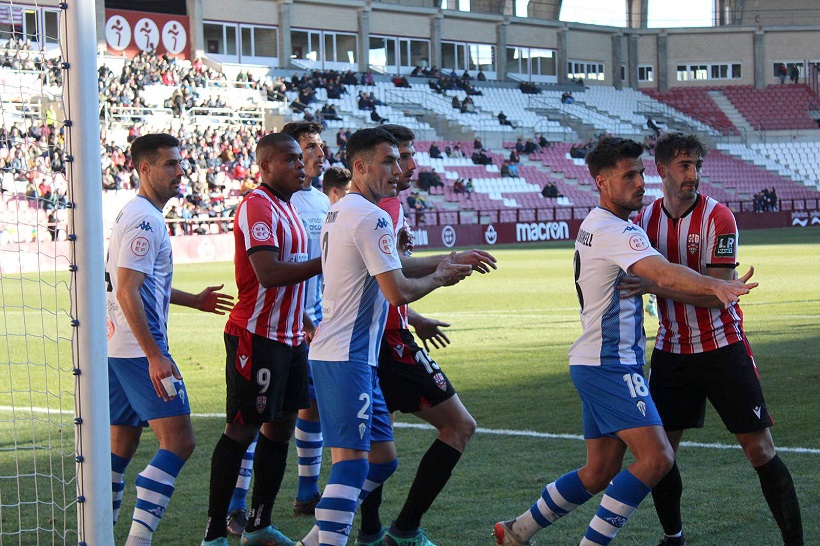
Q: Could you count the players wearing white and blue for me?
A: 4